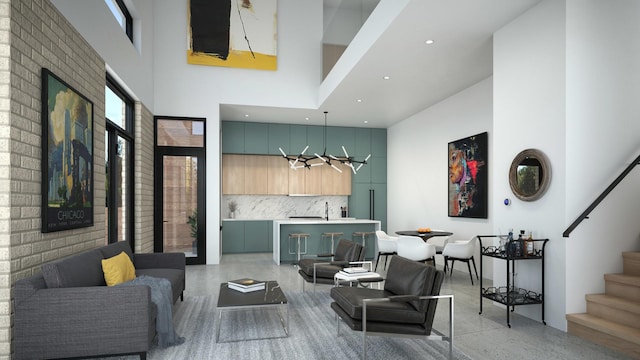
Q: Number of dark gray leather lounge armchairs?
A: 2